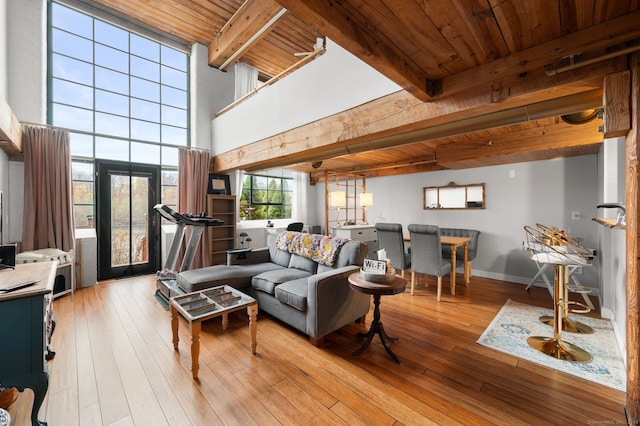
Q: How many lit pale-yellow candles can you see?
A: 0